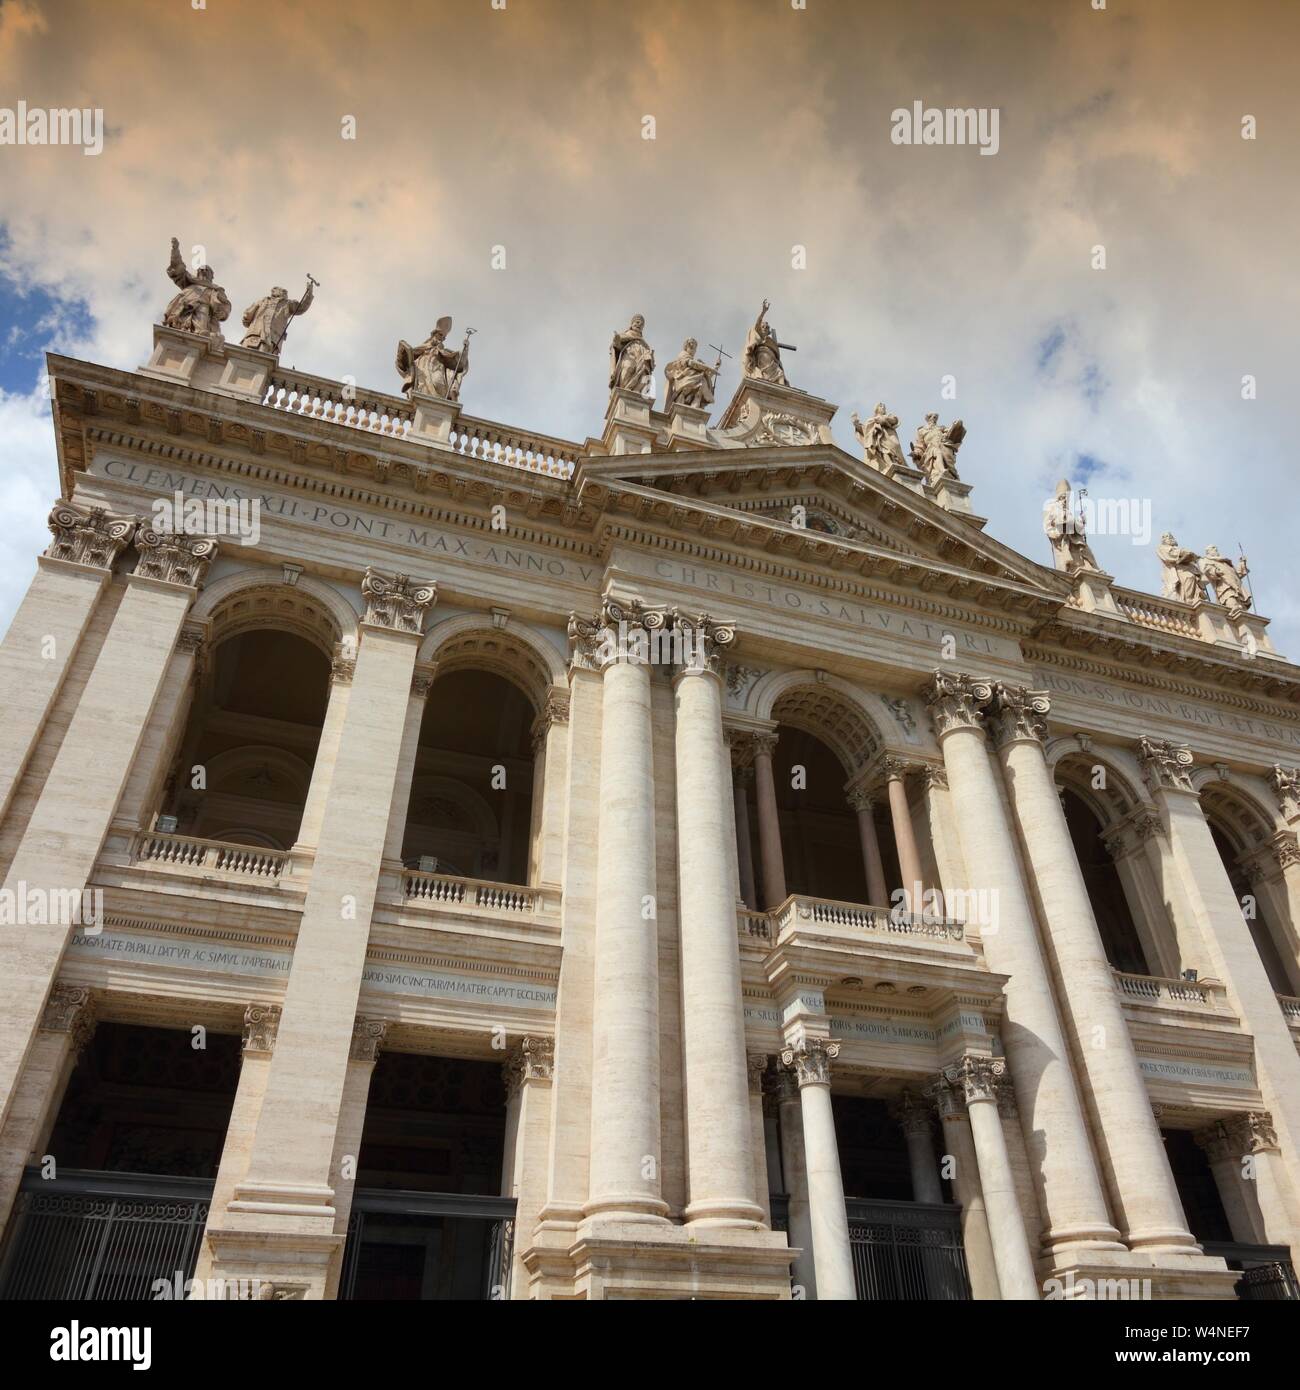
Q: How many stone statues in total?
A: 11